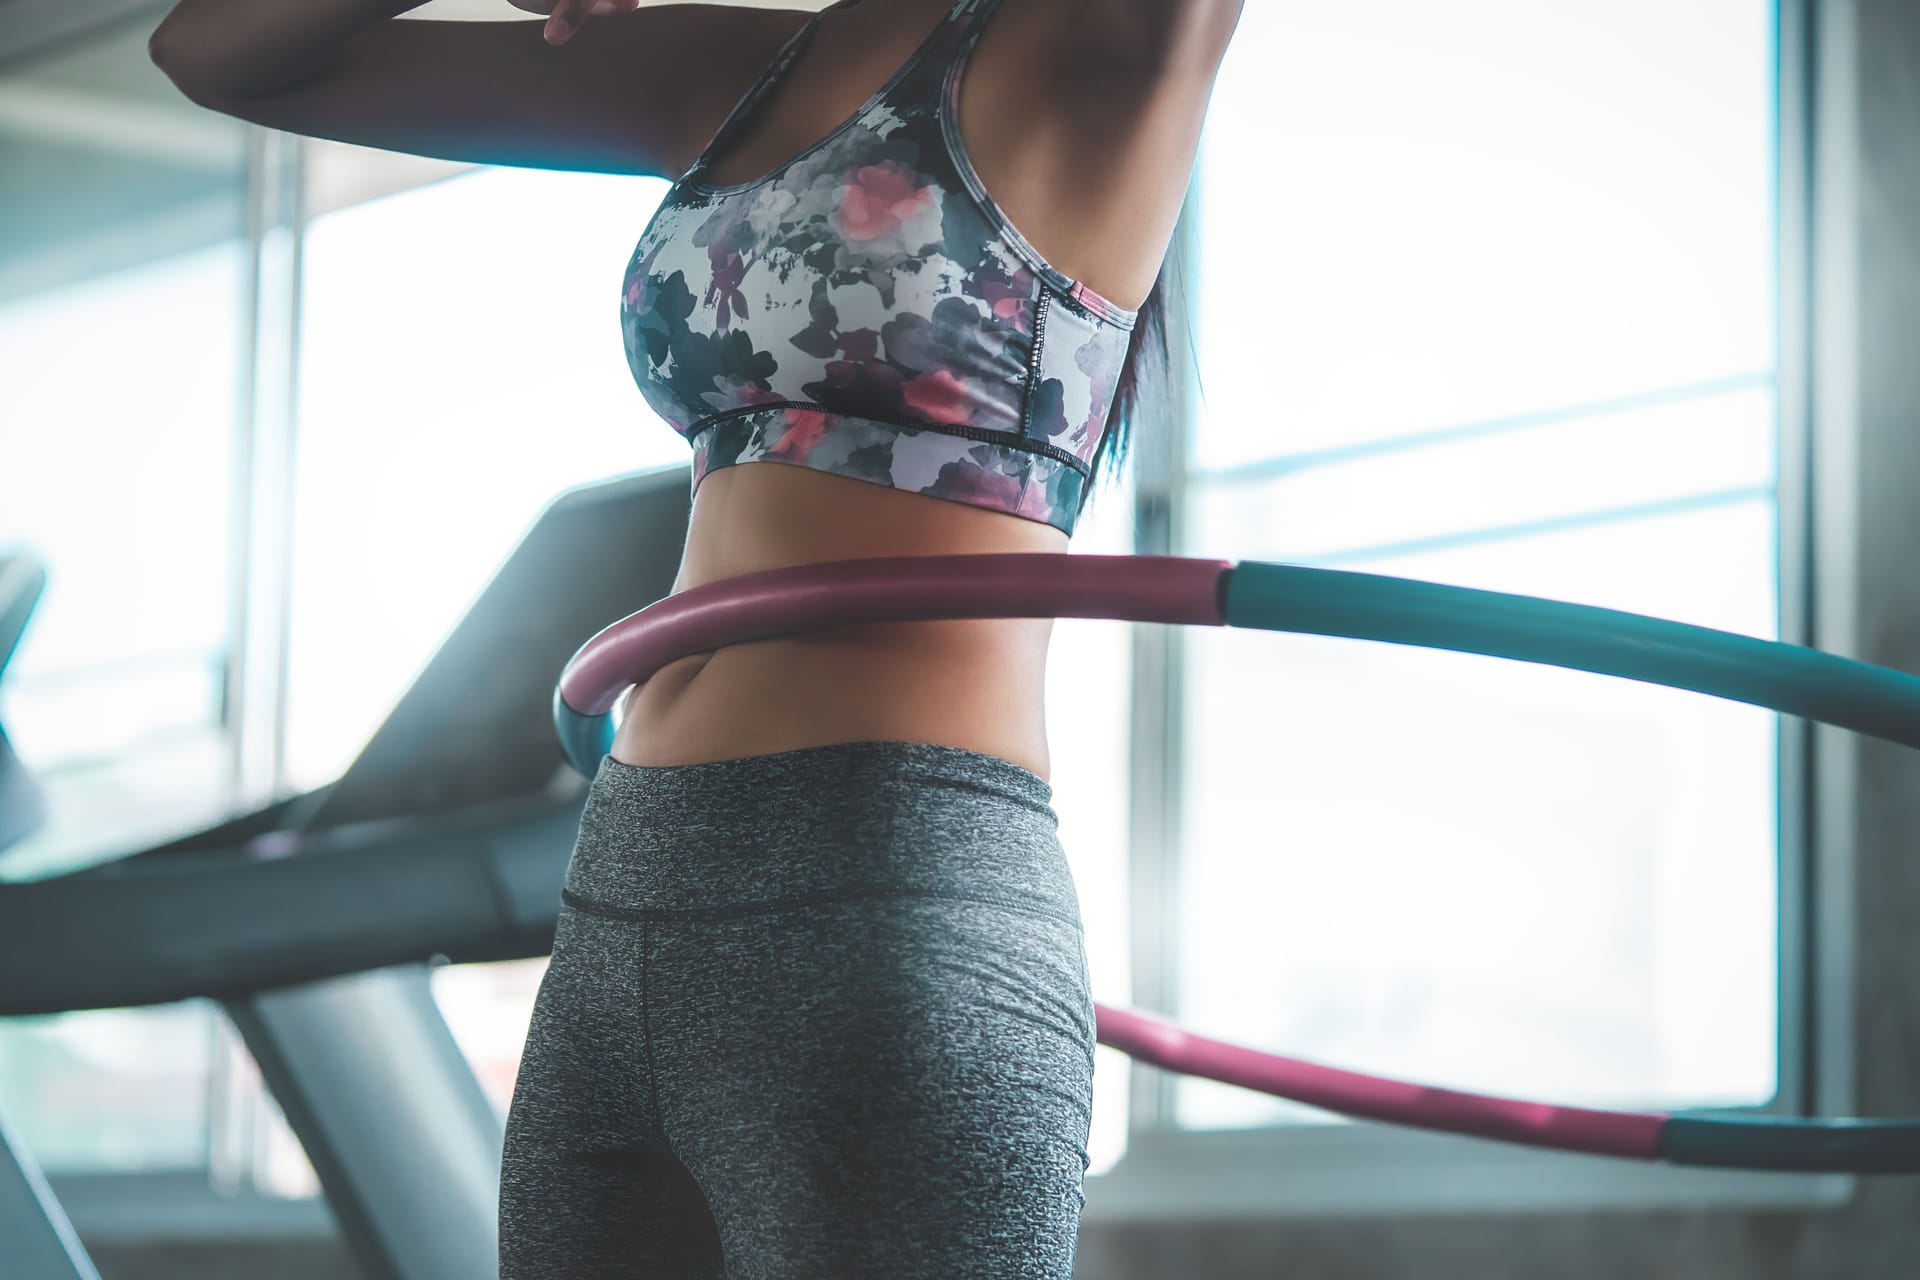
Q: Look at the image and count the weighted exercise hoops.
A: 1